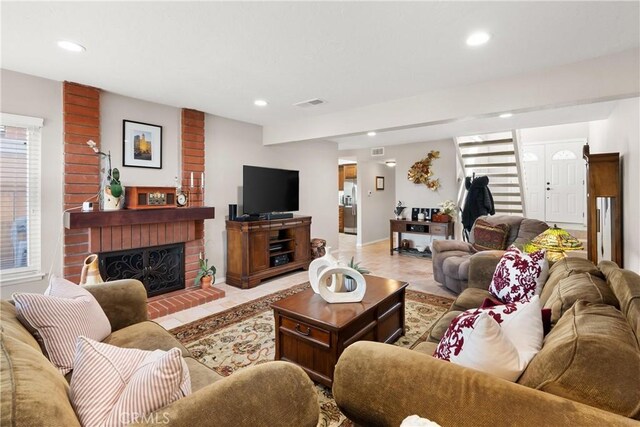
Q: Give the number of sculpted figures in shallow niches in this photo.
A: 0